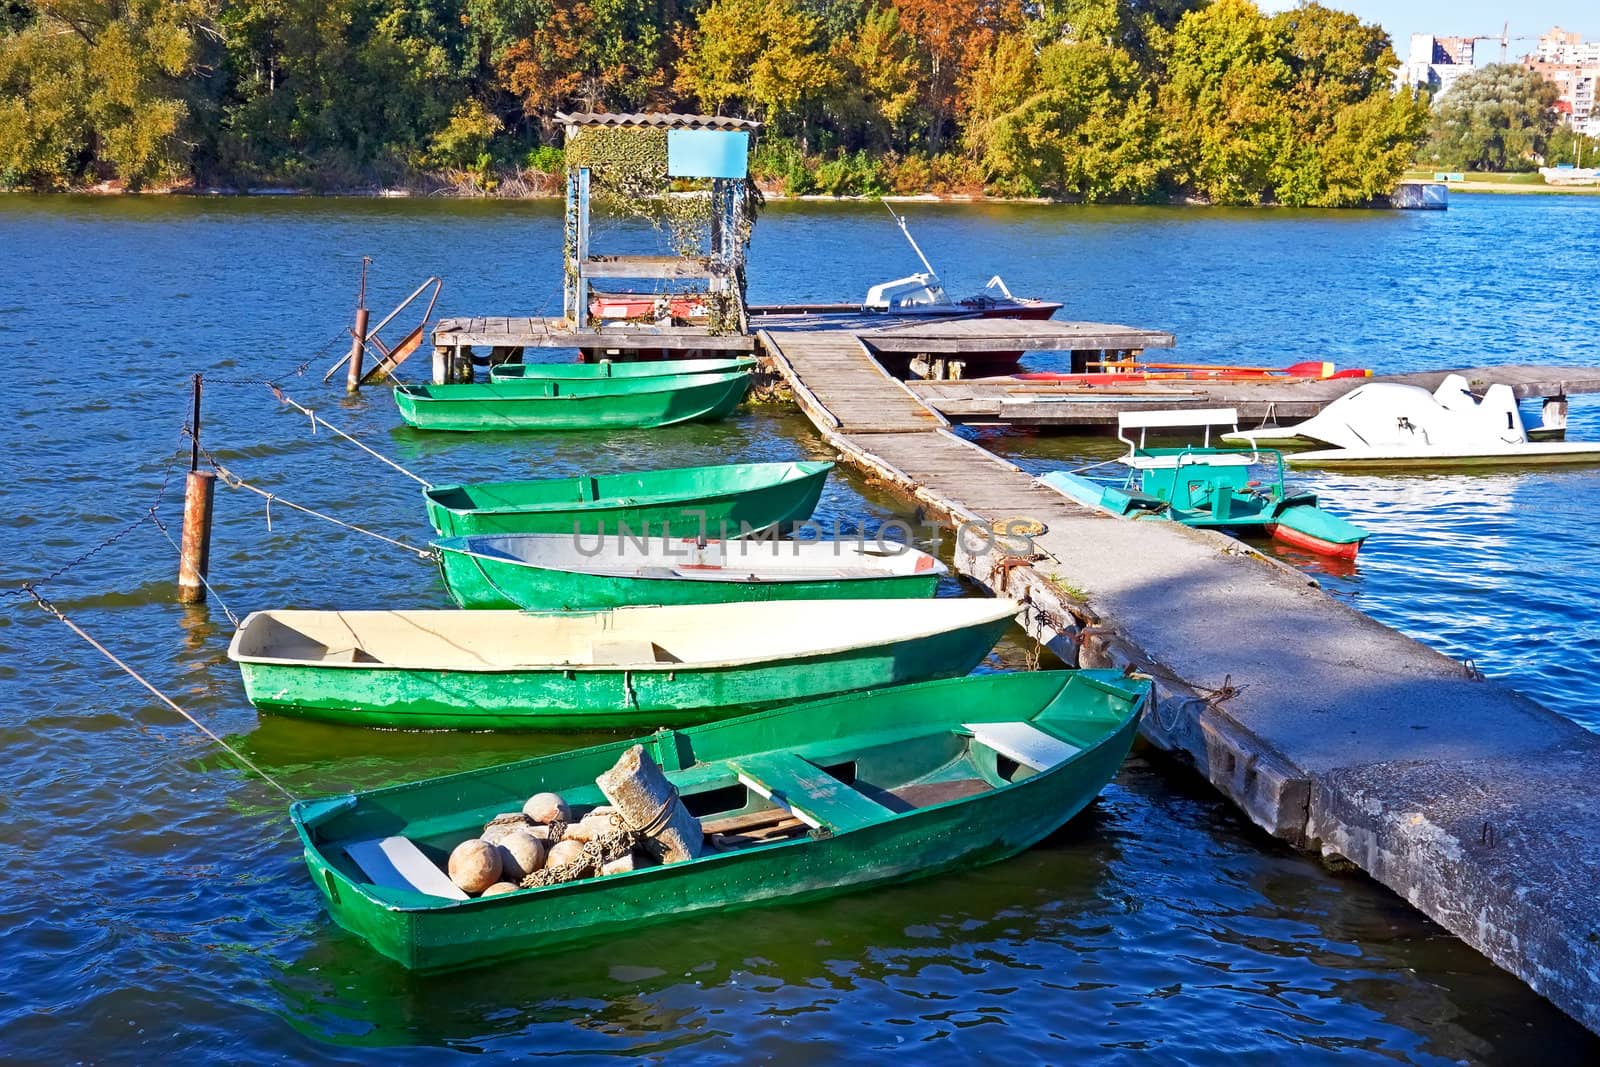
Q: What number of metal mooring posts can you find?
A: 2